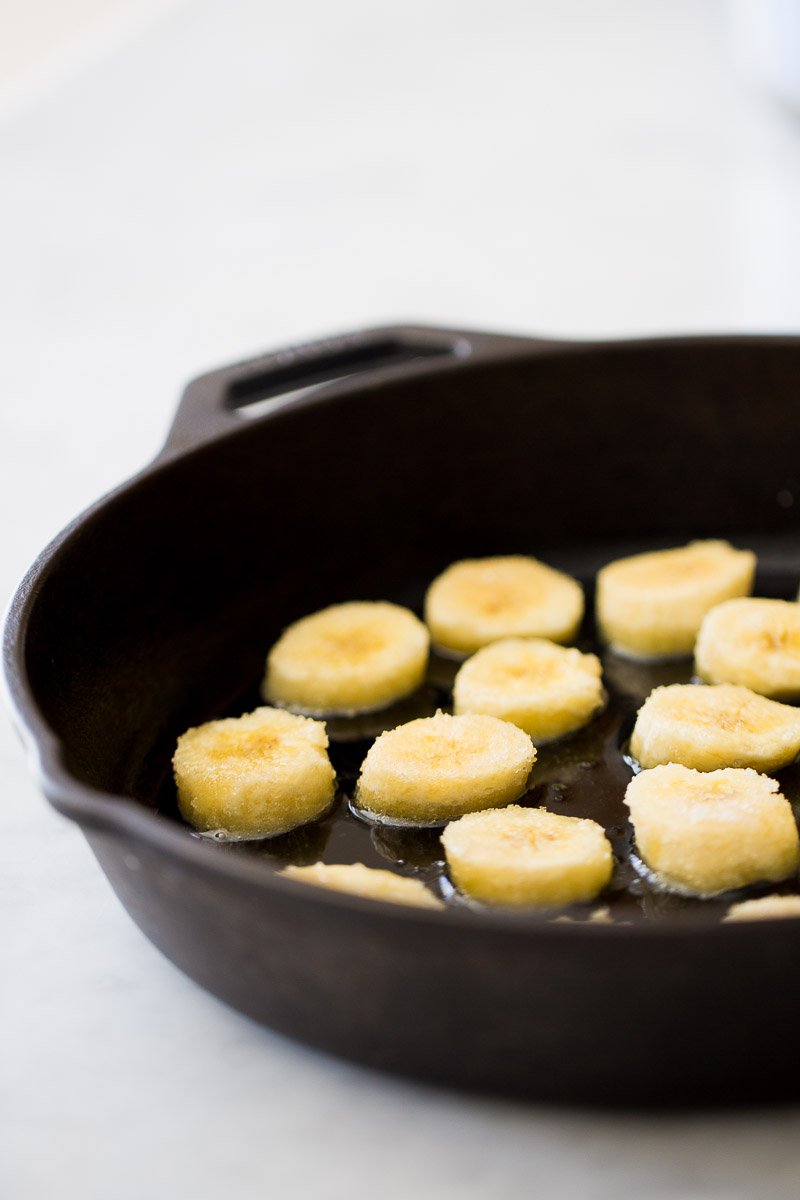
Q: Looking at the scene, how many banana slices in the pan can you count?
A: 12